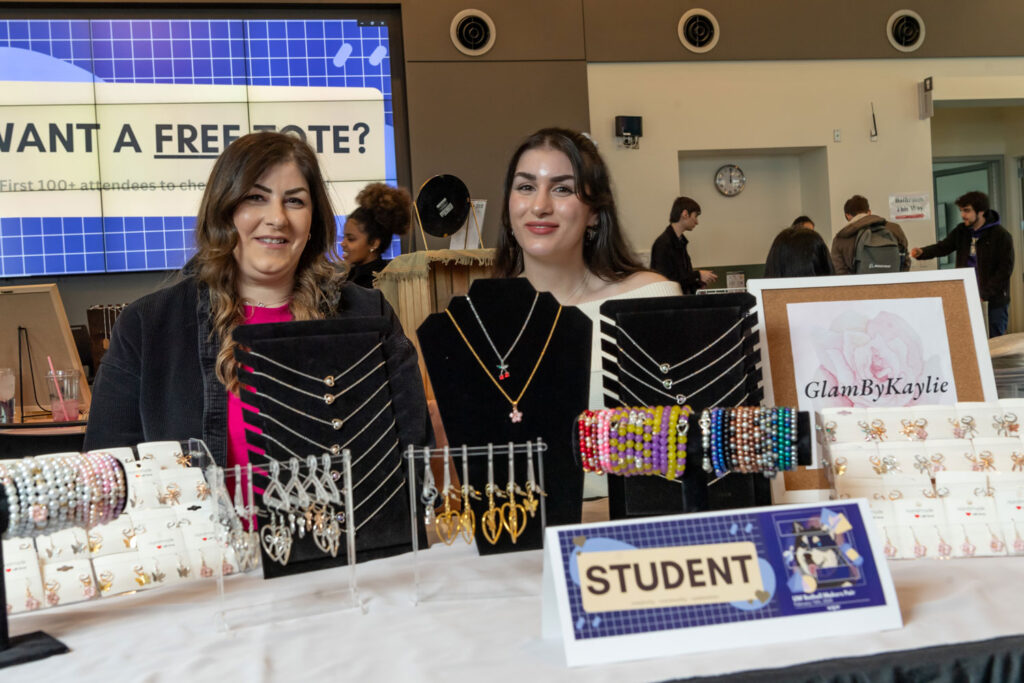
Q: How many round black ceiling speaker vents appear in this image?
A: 3